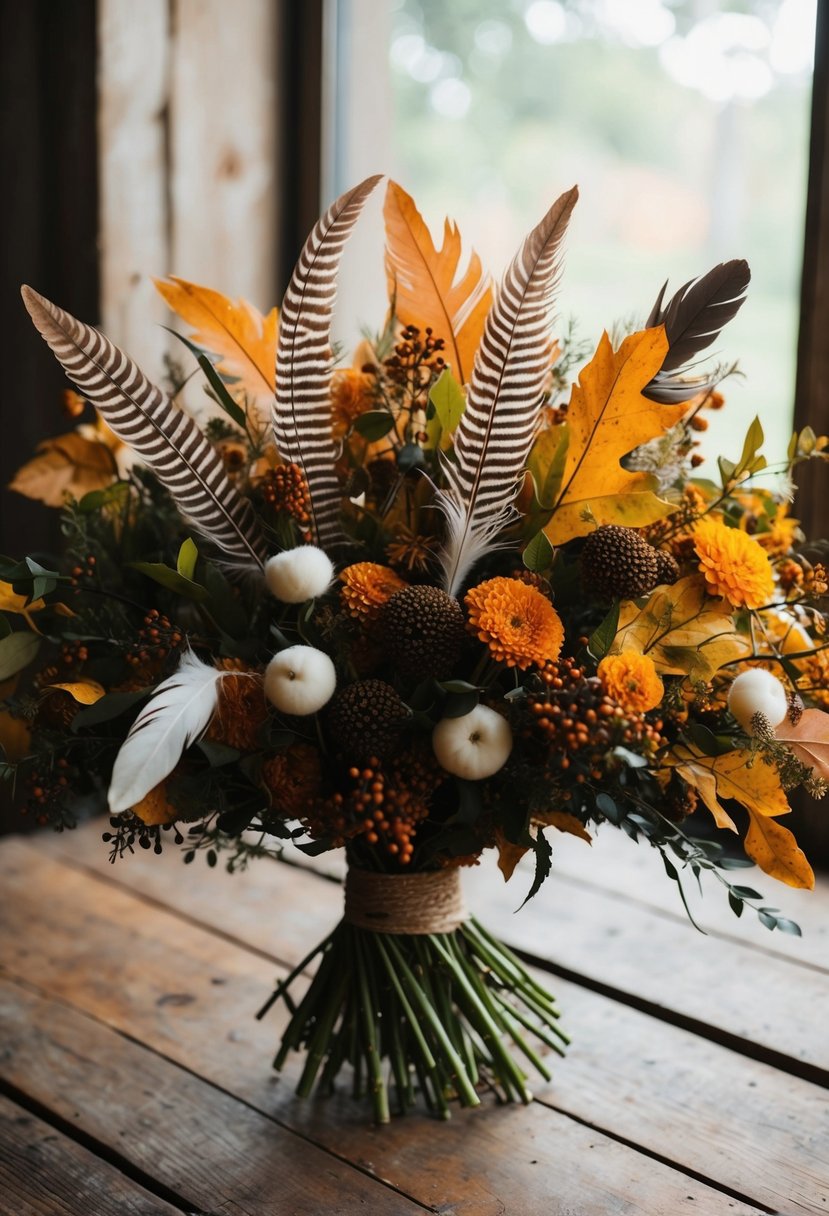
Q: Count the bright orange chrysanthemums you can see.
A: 4